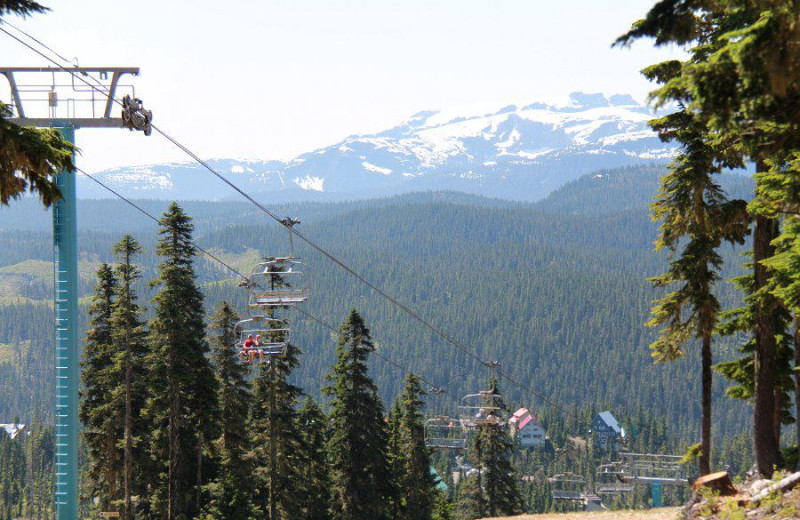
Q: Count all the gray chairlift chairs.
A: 6